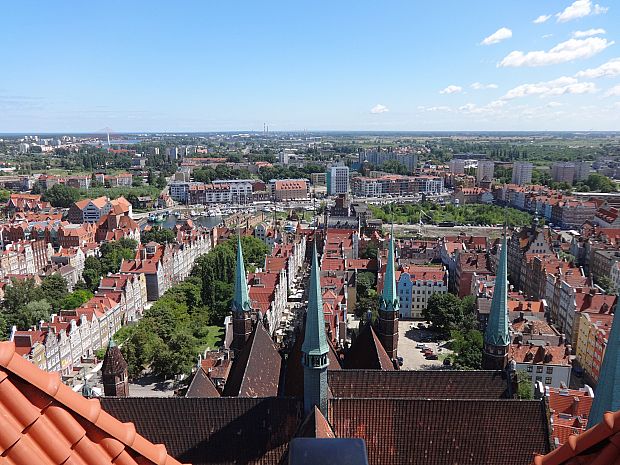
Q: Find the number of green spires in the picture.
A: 5